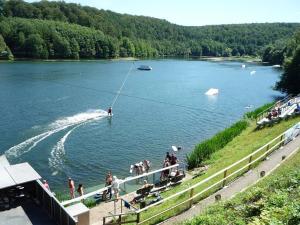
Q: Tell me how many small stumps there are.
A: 3